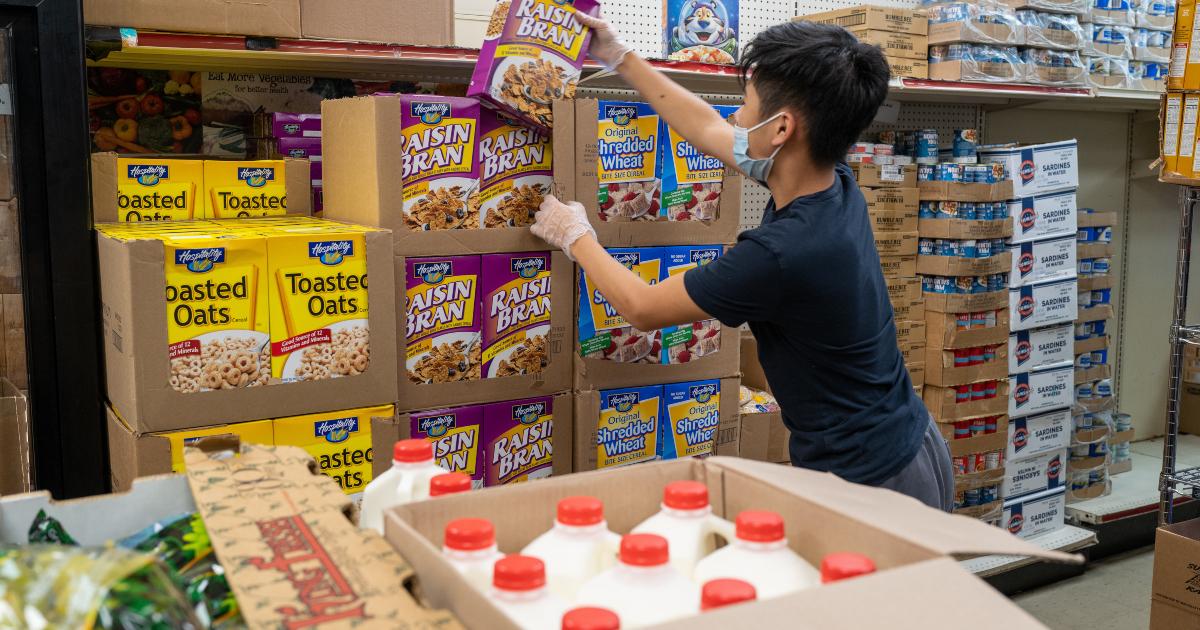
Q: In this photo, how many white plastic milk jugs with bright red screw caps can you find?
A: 11